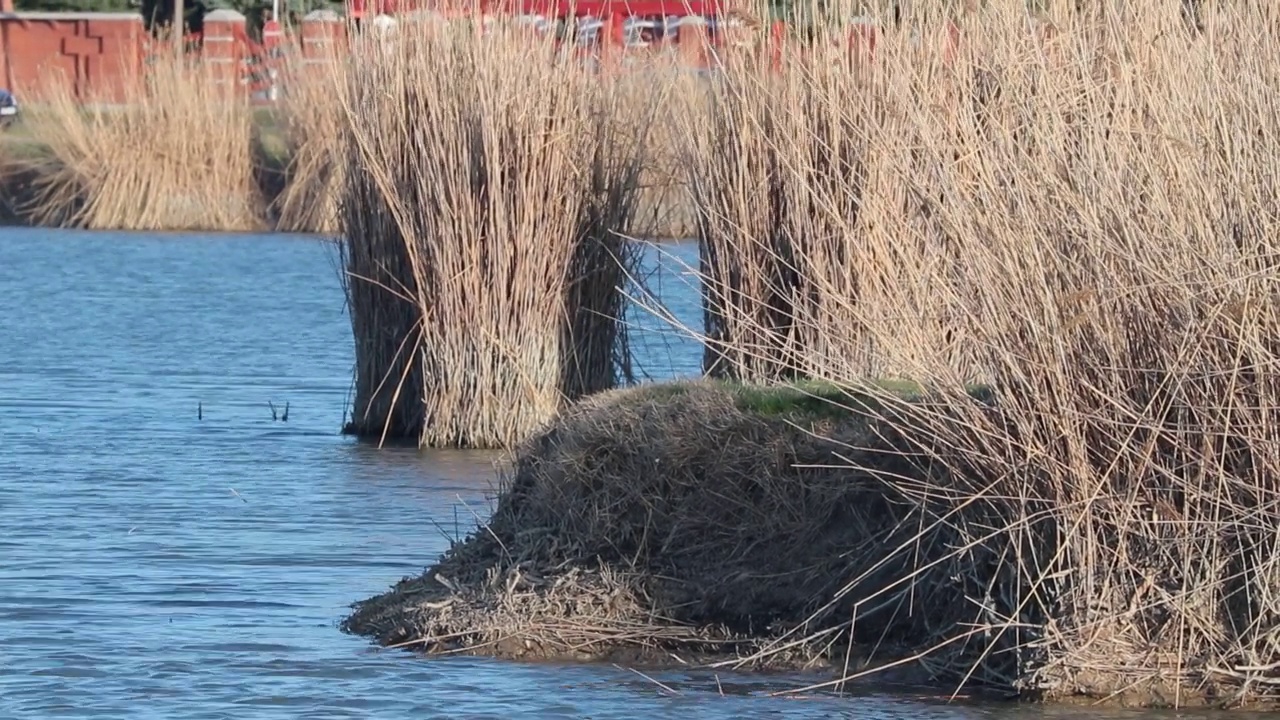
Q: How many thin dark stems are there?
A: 3